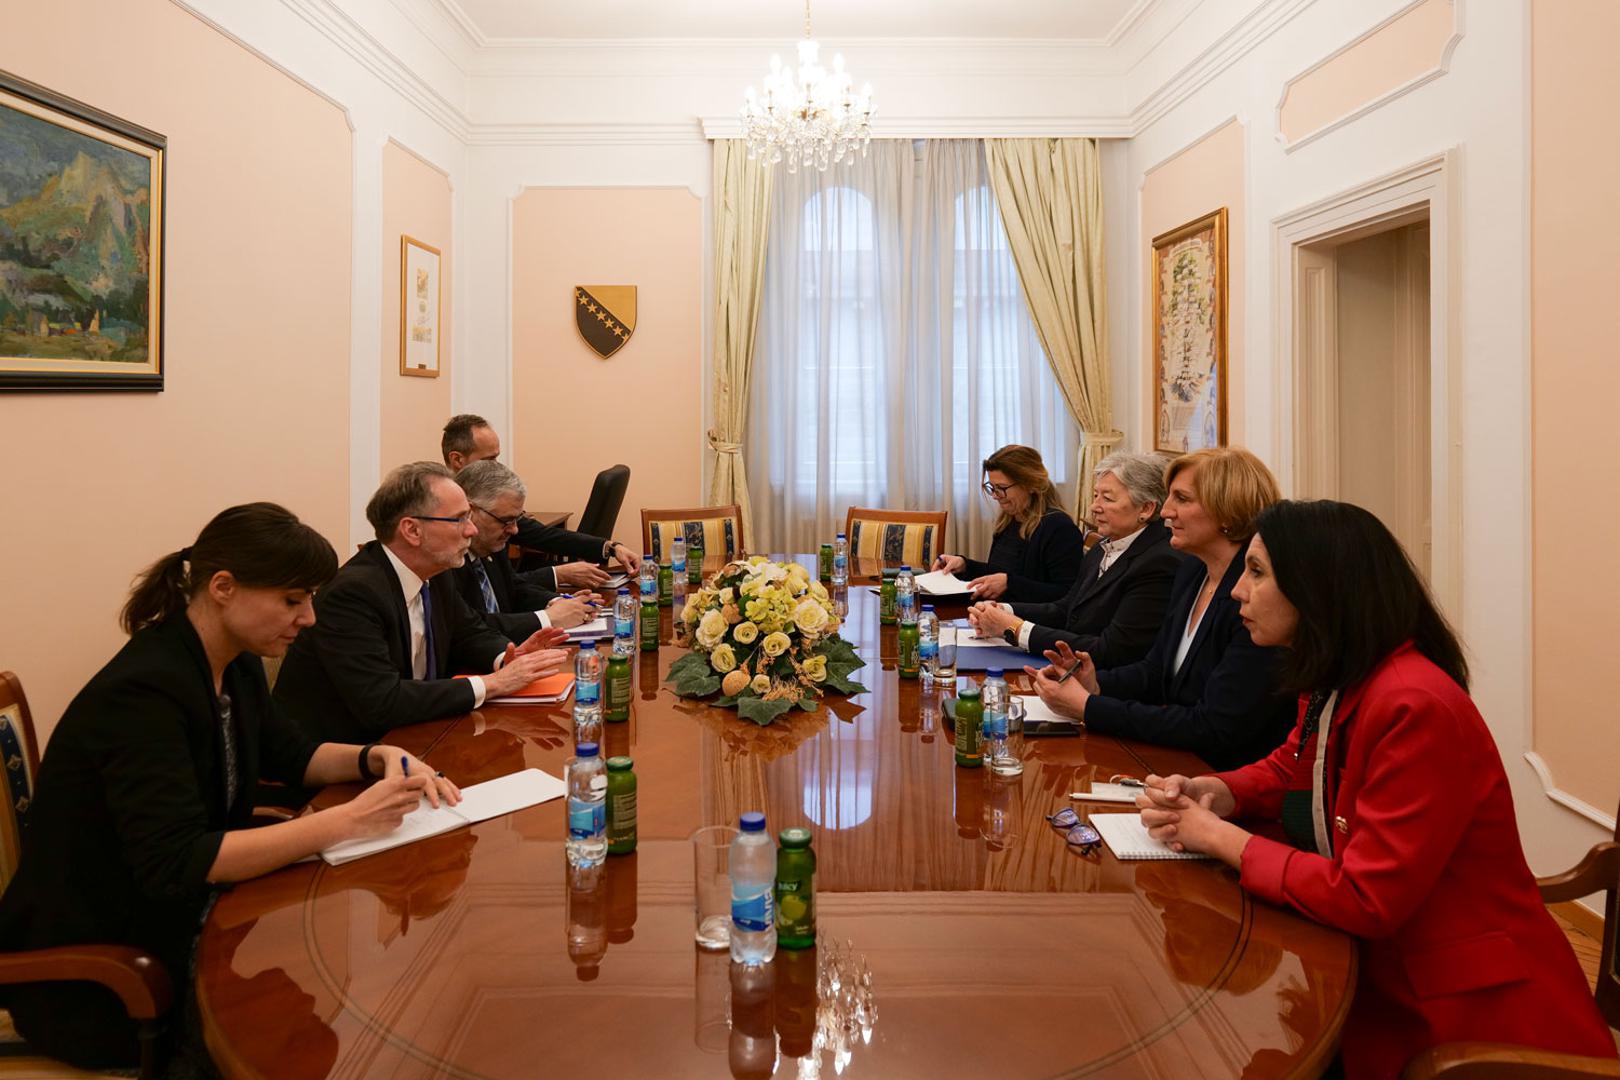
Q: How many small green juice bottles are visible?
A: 10